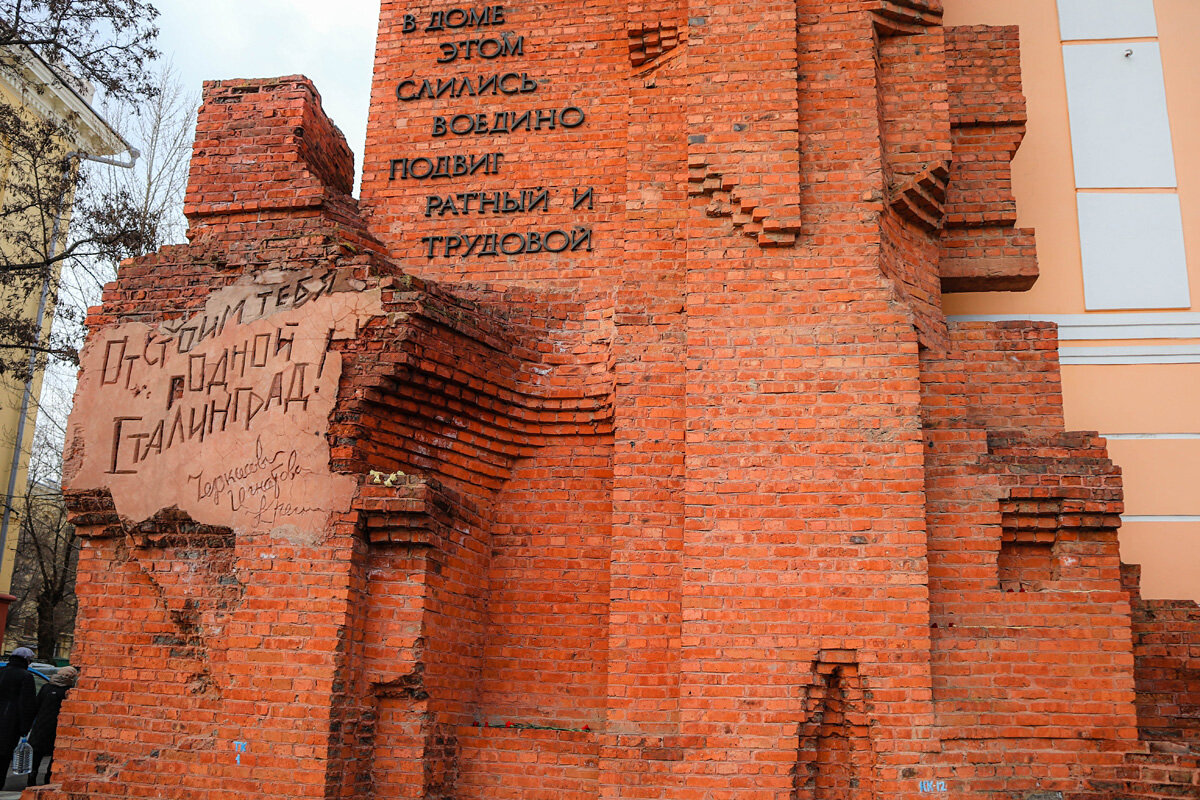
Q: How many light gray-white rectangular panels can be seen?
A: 3